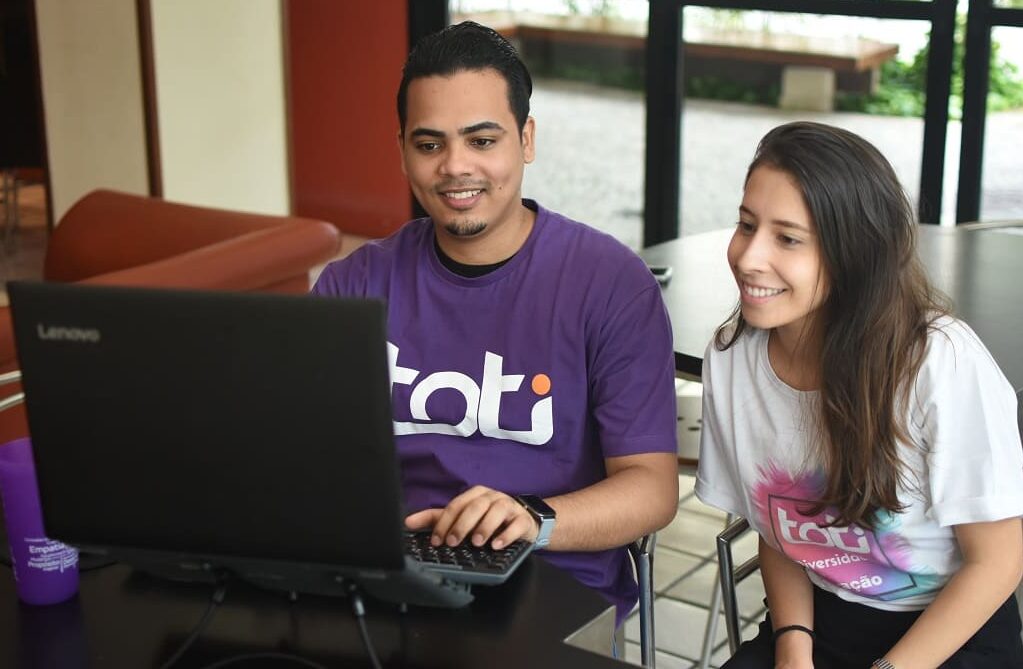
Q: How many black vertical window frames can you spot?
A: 4